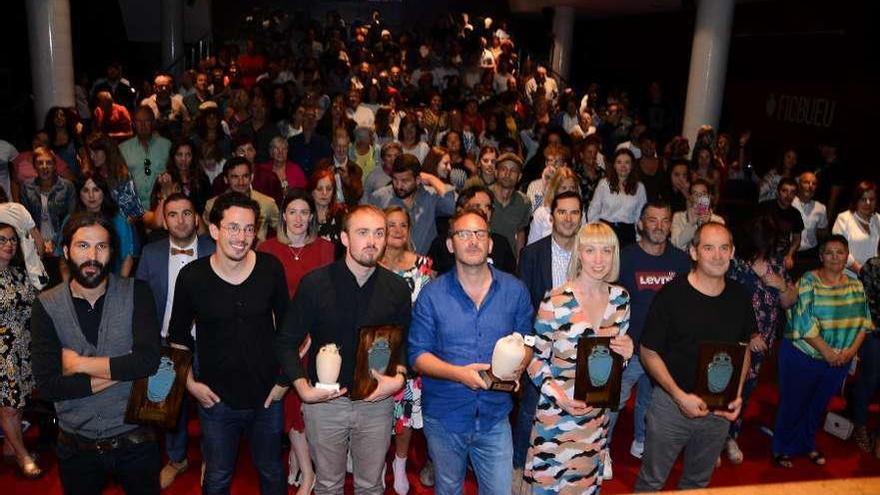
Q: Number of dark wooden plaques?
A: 4